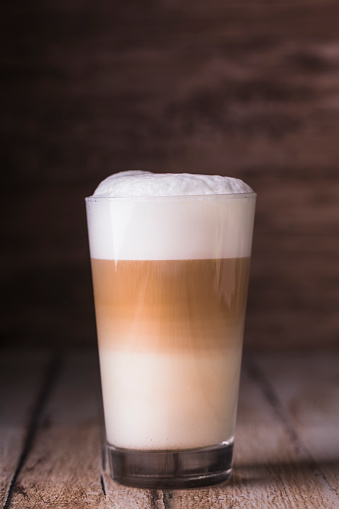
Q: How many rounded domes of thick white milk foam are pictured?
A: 1